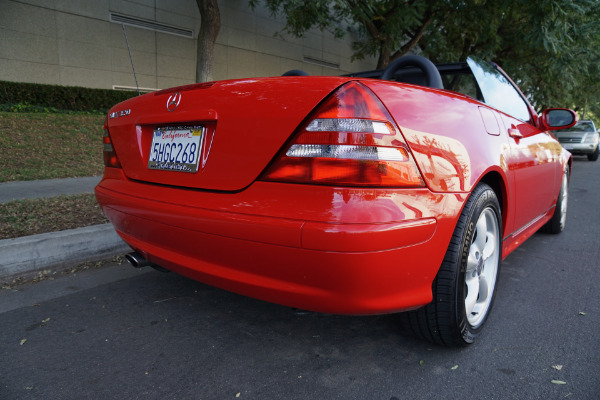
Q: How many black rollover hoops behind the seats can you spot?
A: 2